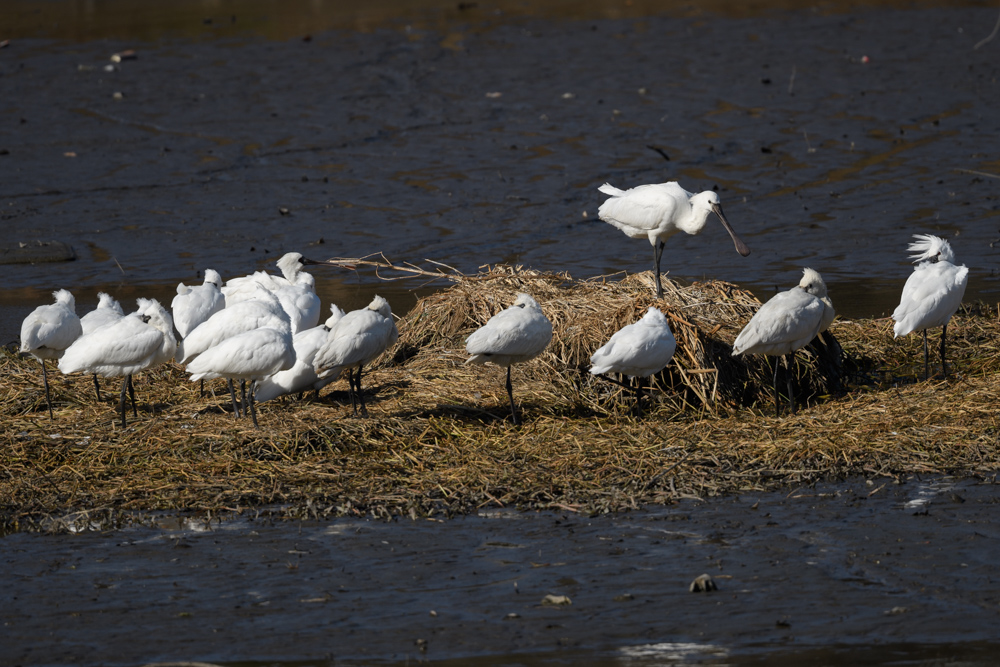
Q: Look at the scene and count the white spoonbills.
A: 15